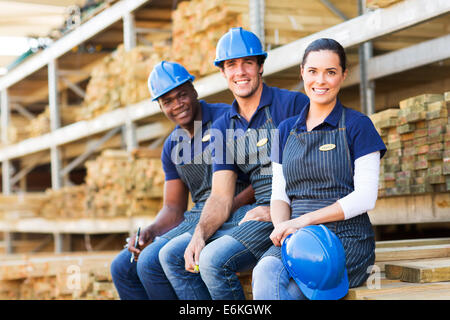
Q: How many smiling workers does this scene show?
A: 3